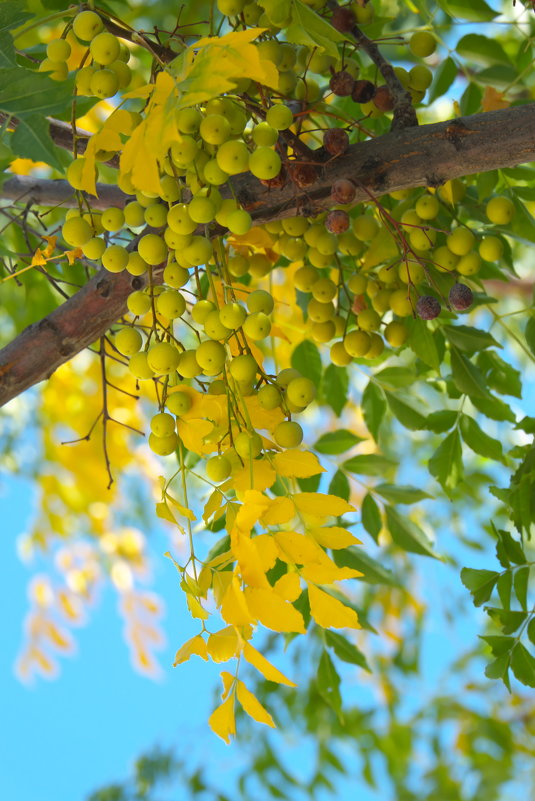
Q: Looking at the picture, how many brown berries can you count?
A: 11